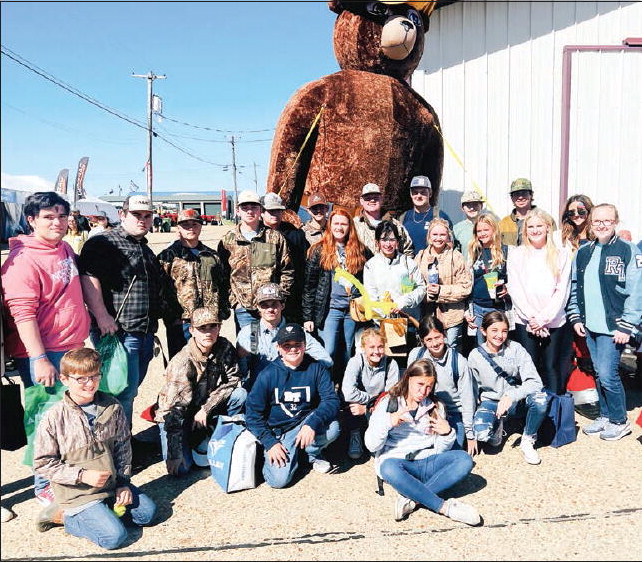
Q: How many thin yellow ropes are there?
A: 2